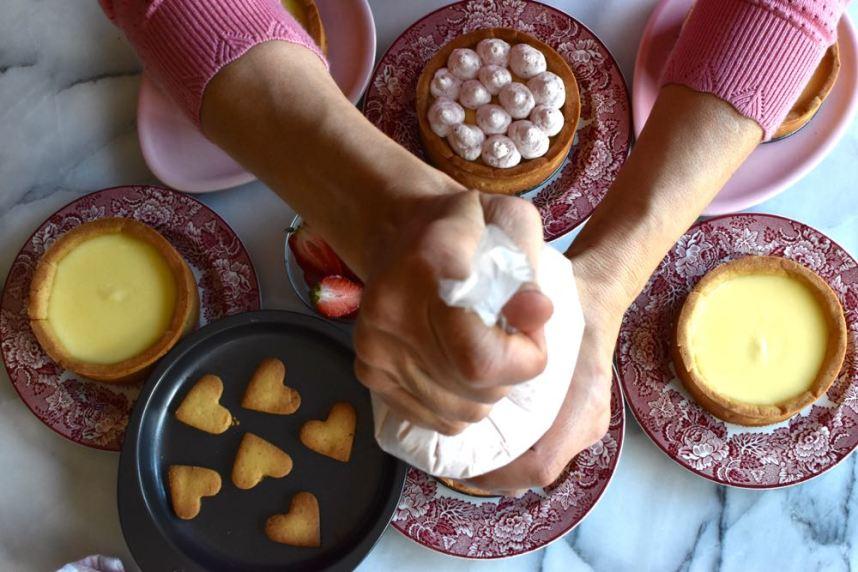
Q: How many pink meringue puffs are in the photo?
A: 14